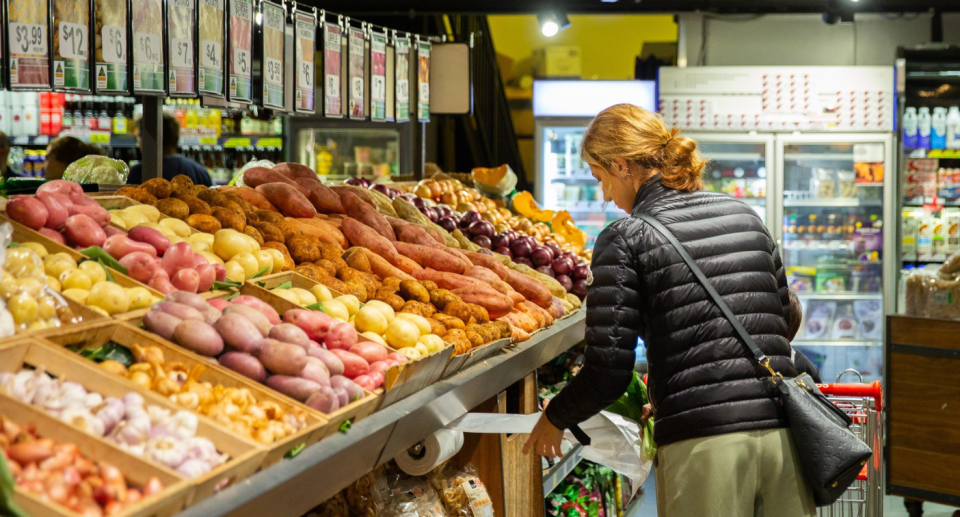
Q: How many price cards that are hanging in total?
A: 14